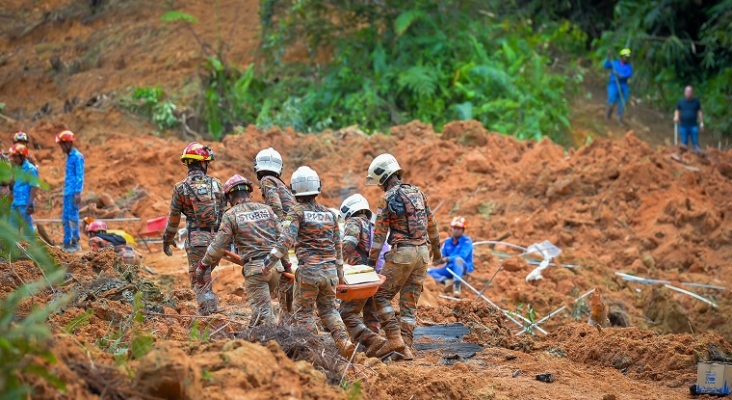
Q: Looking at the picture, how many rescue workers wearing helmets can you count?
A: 12